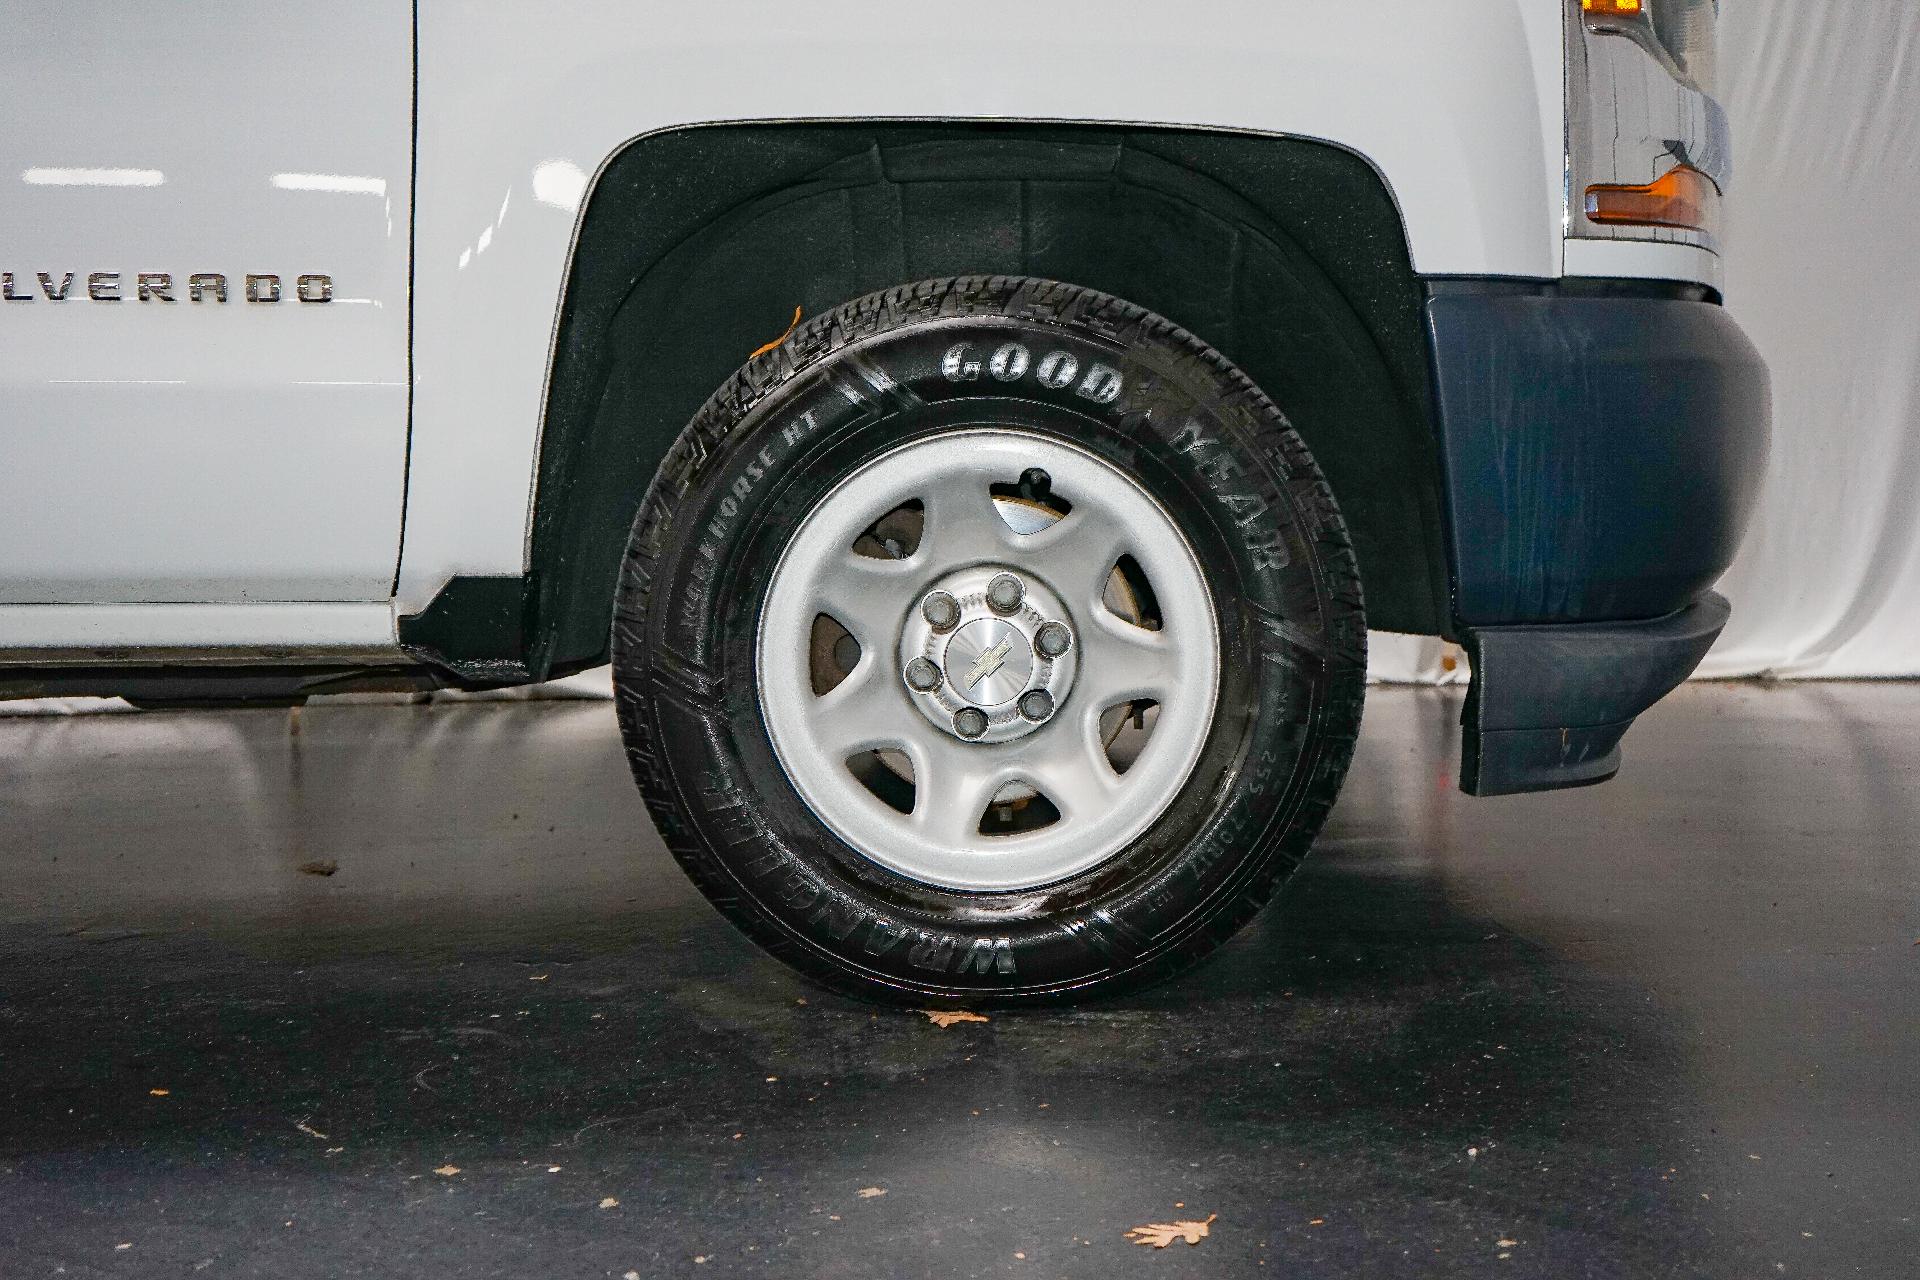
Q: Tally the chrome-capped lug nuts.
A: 6